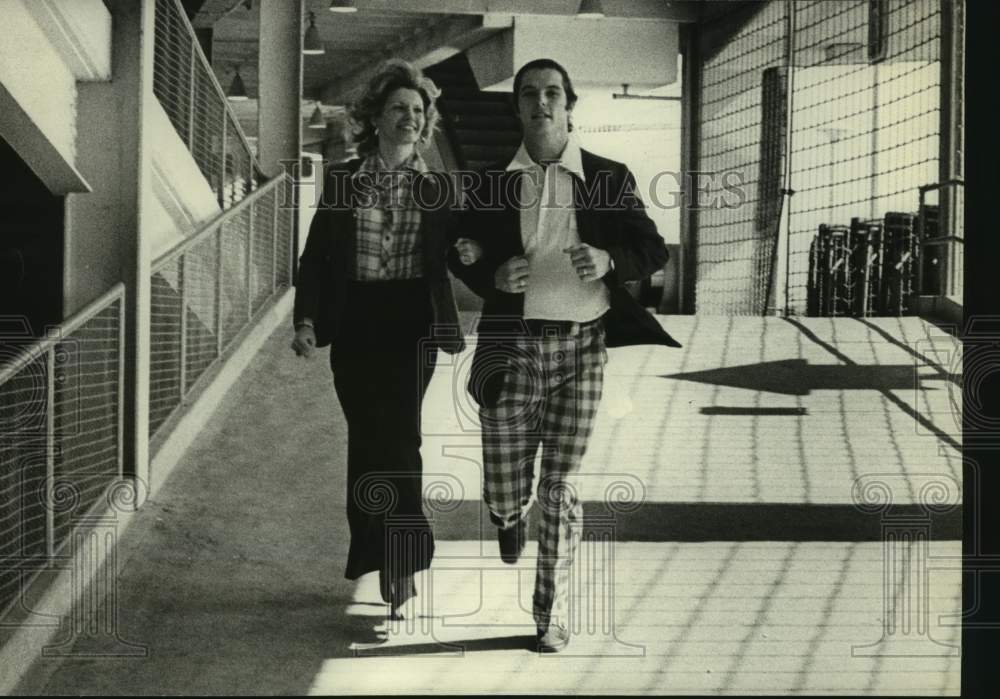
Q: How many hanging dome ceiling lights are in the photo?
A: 5